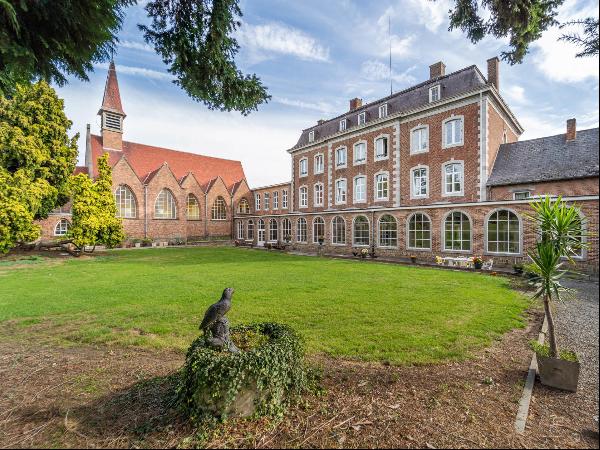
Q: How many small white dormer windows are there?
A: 5